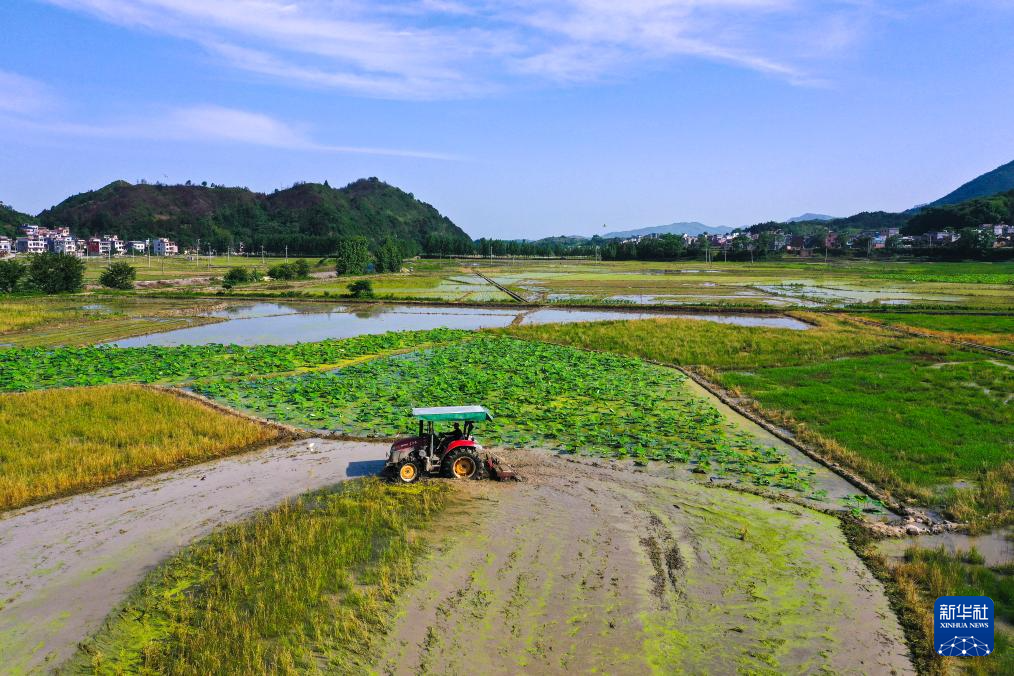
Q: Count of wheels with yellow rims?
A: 2